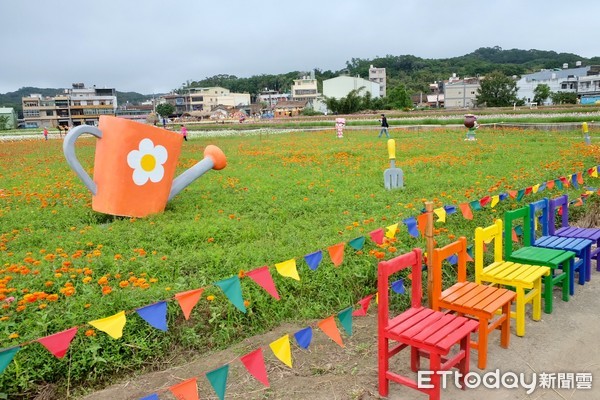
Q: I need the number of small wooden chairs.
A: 6